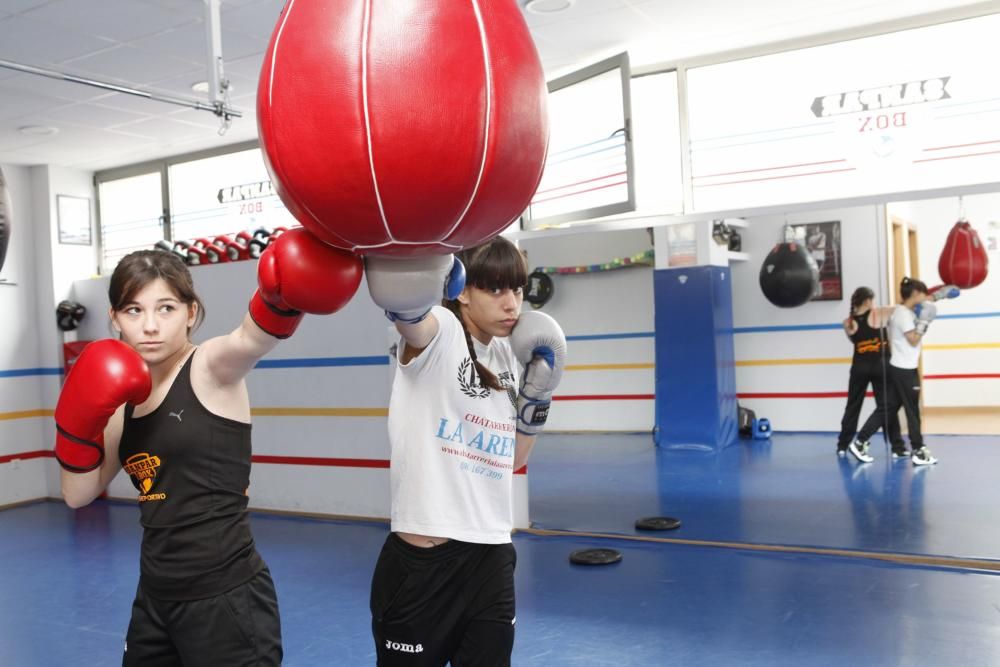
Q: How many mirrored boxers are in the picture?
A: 2